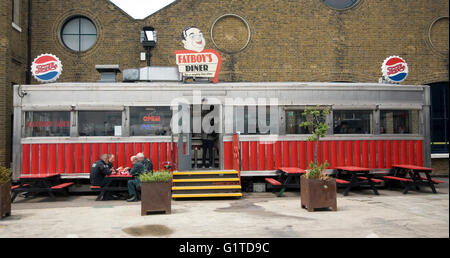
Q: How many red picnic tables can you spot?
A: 5